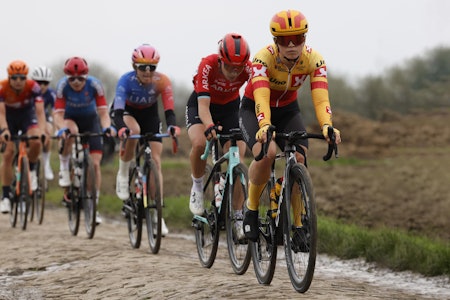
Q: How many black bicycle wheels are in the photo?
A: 12